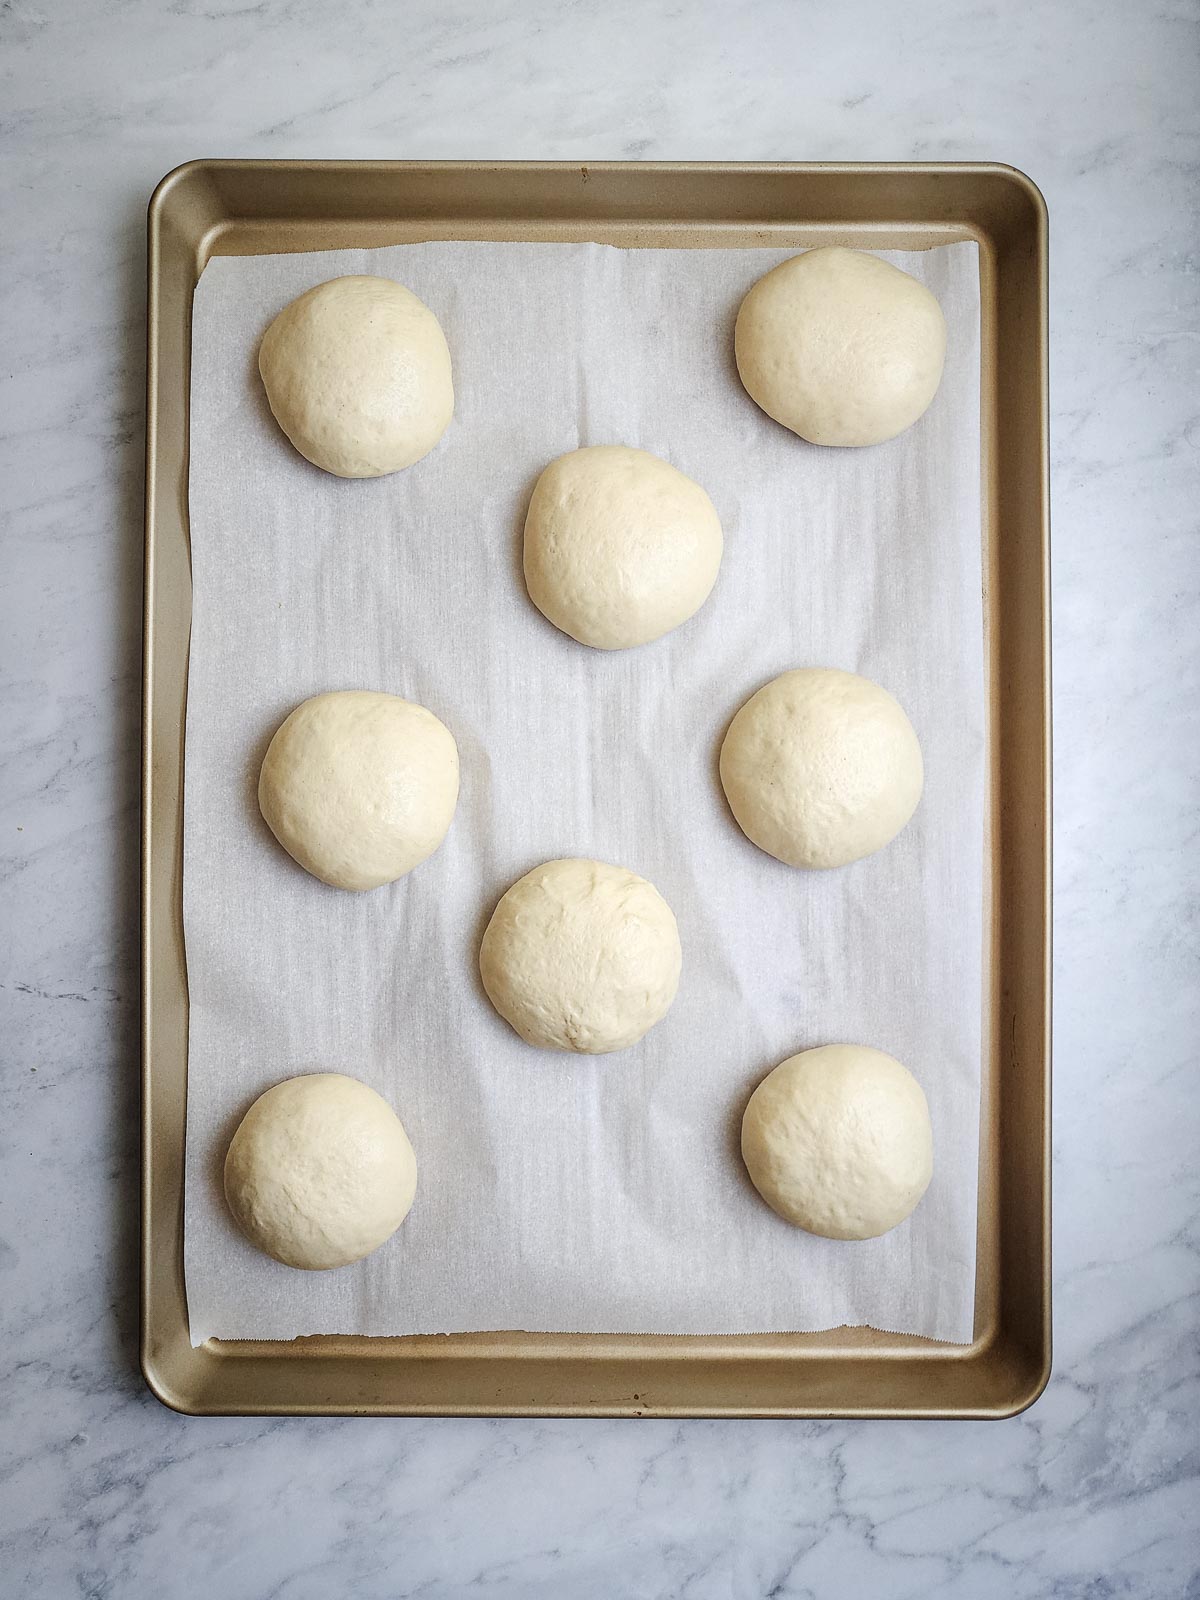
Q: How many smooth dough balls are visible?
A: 8